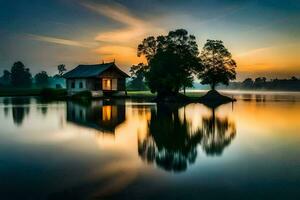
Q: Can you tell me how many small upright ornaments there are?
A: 2